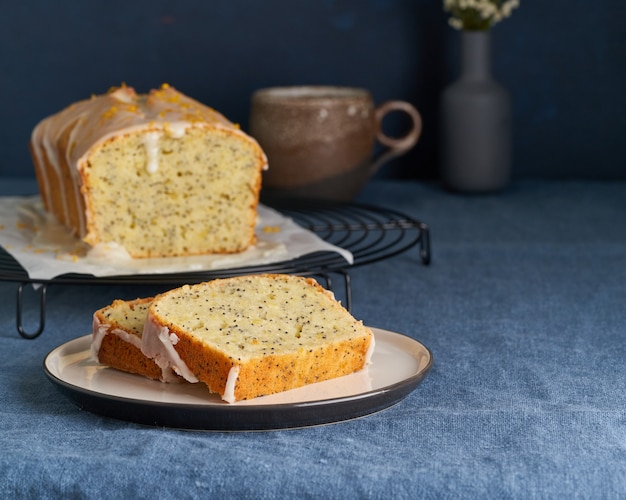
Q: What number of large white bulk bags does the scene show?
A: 0